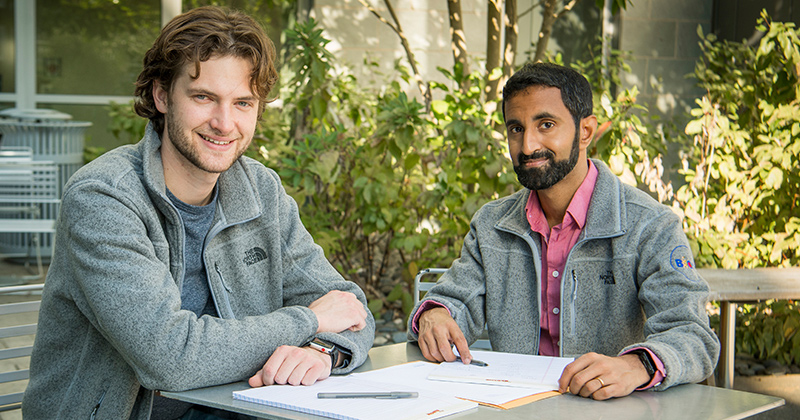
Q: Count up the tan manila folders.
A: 1